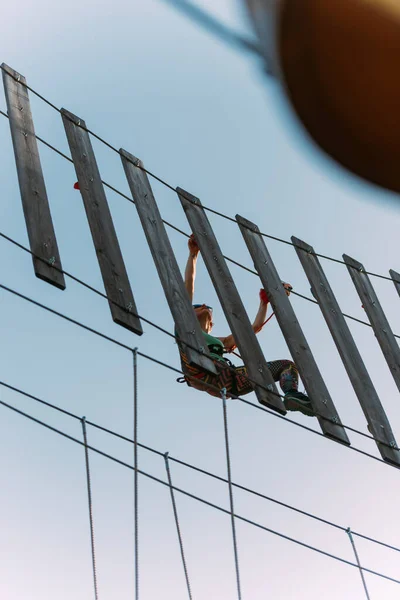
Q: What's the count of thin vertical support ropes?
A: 5